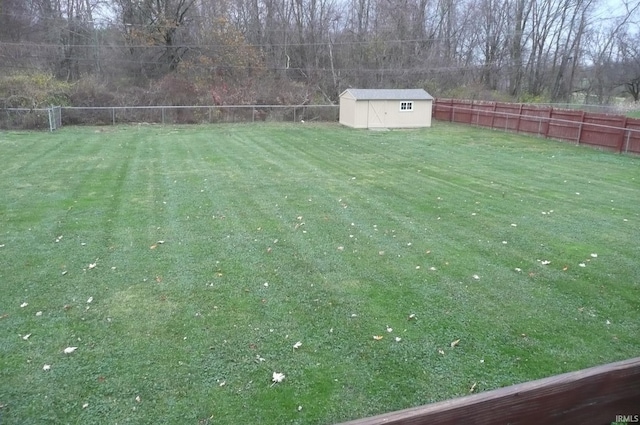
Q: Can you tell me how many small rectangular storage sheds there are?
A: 1